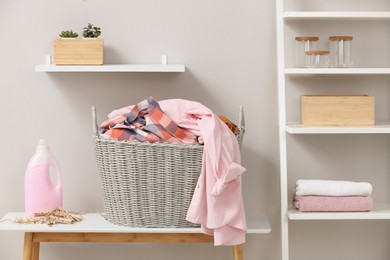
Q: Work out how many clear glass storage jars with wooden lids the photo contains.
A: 3